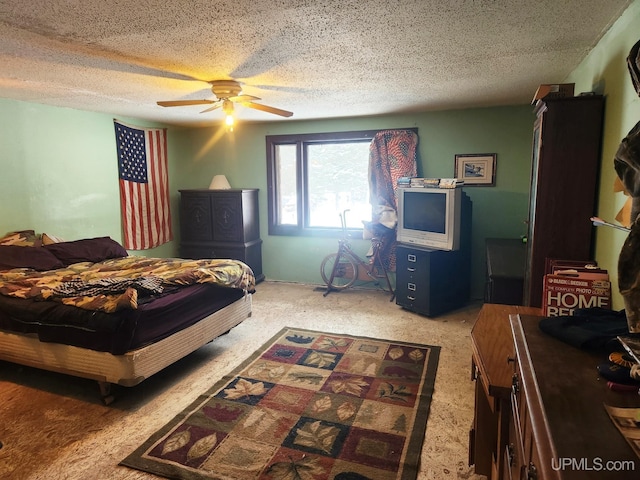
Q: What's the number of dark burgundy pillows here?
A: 2